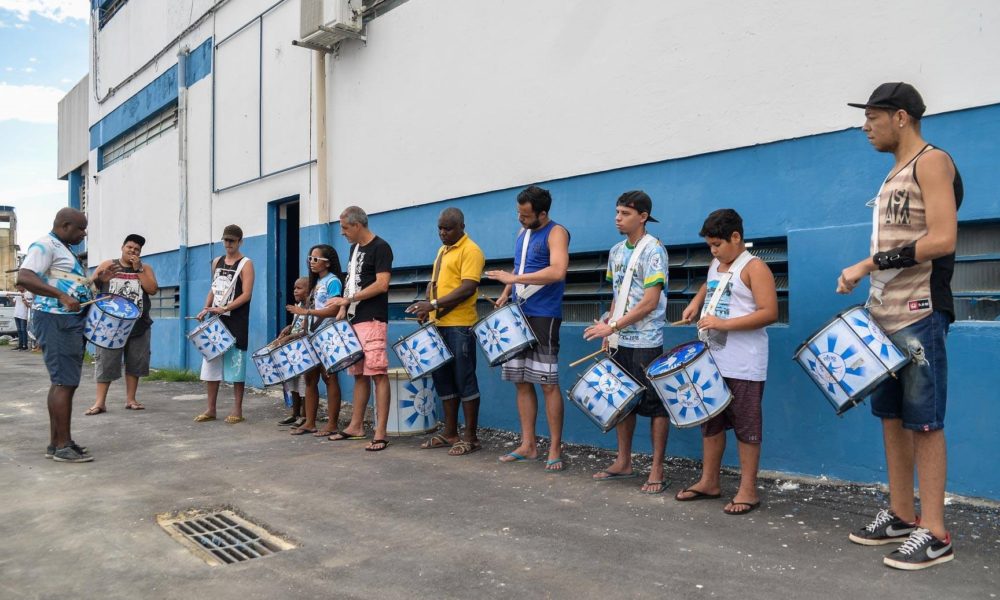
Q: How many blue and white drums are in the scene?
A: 11